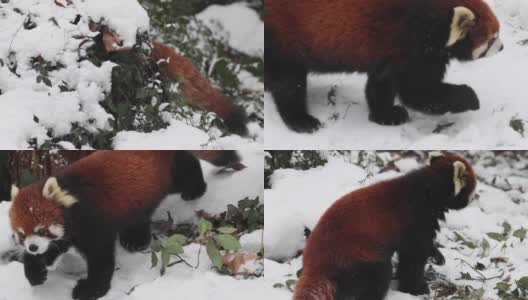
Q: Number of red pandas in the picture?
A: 4